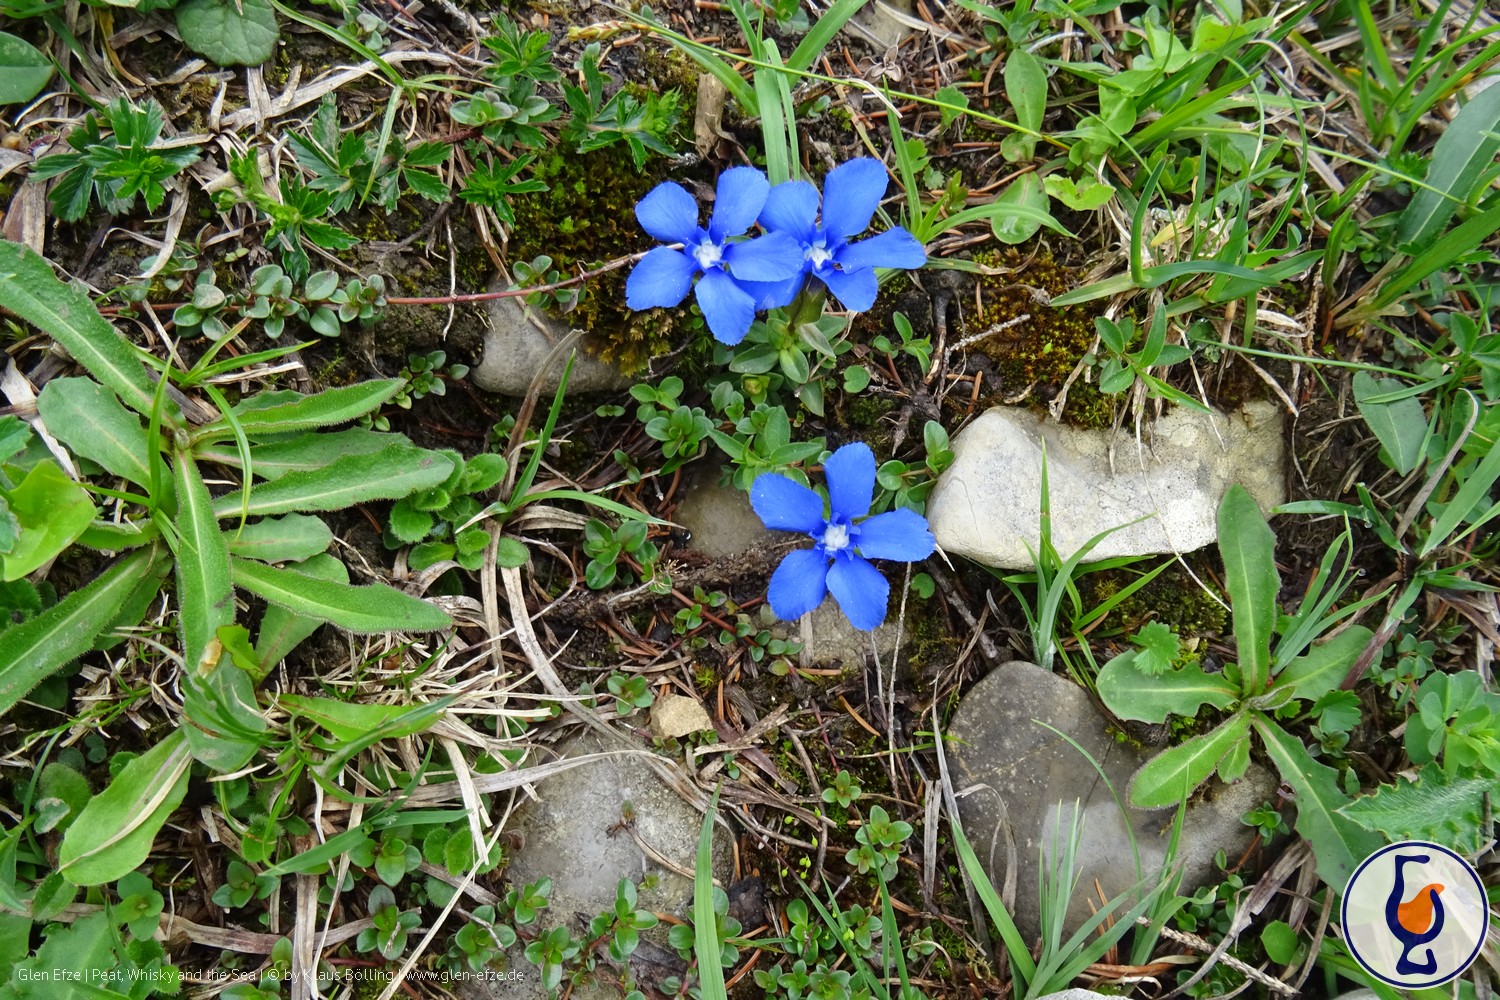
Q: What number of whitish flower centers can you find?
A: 3